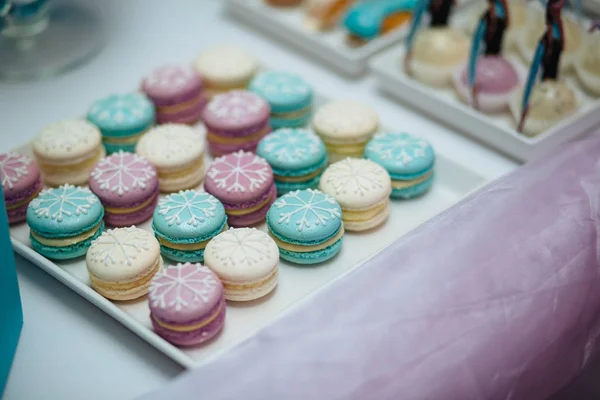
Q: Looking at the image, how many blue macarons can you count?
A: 7